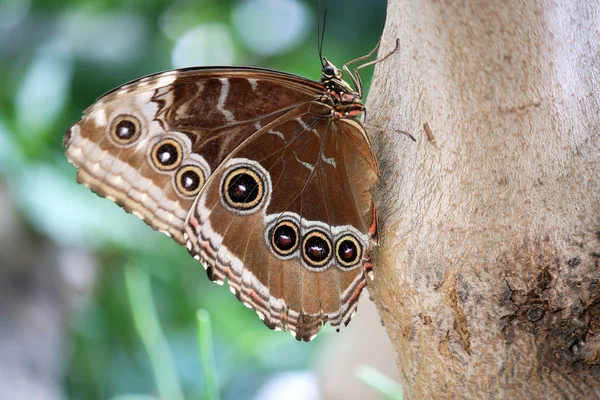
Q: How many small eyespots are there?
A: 6